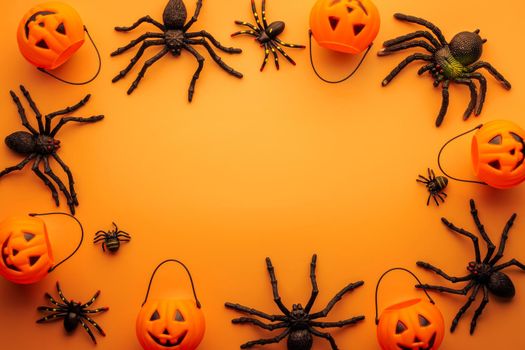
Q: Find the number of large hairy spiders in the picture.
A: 5